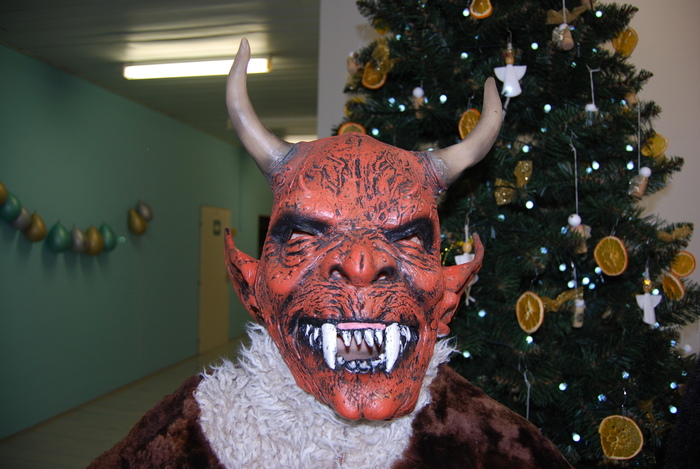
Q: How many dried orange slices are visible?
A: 11